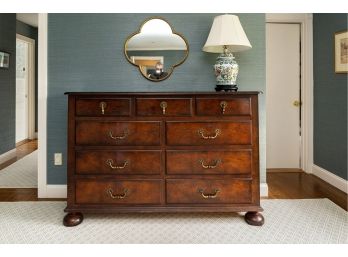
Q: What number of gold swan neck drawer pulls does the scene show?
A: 6